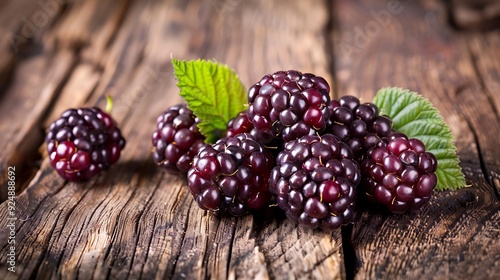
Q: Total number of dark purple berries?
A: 8